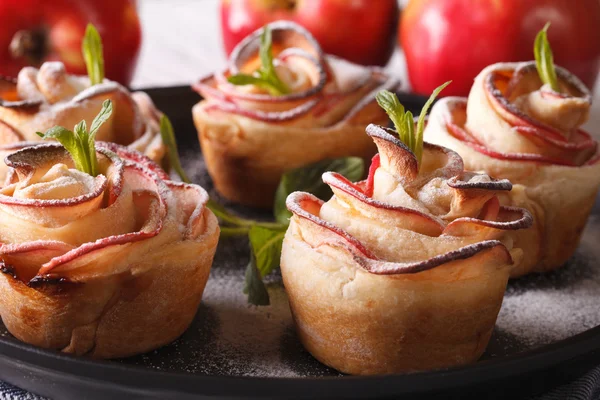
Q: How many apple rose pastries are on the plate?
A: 5